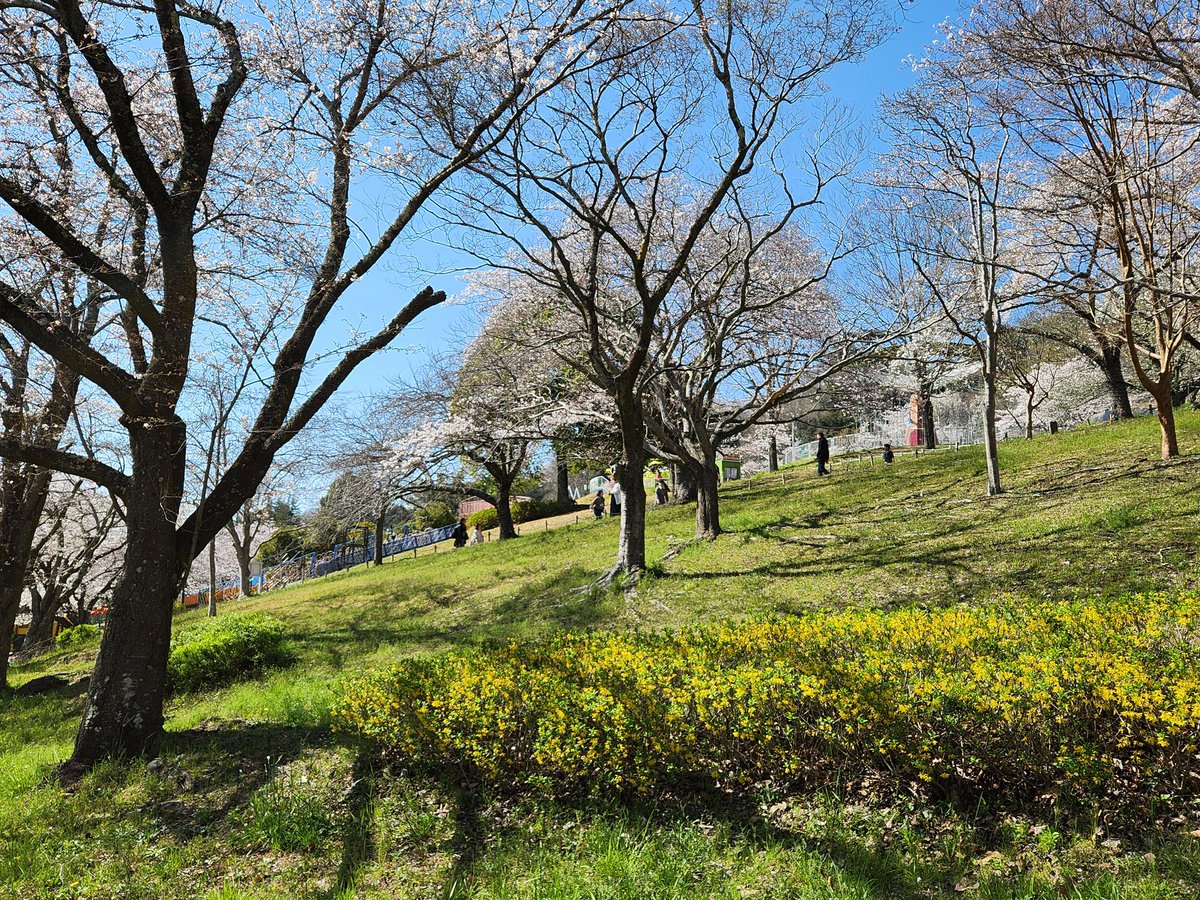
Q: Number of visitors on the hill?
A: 7